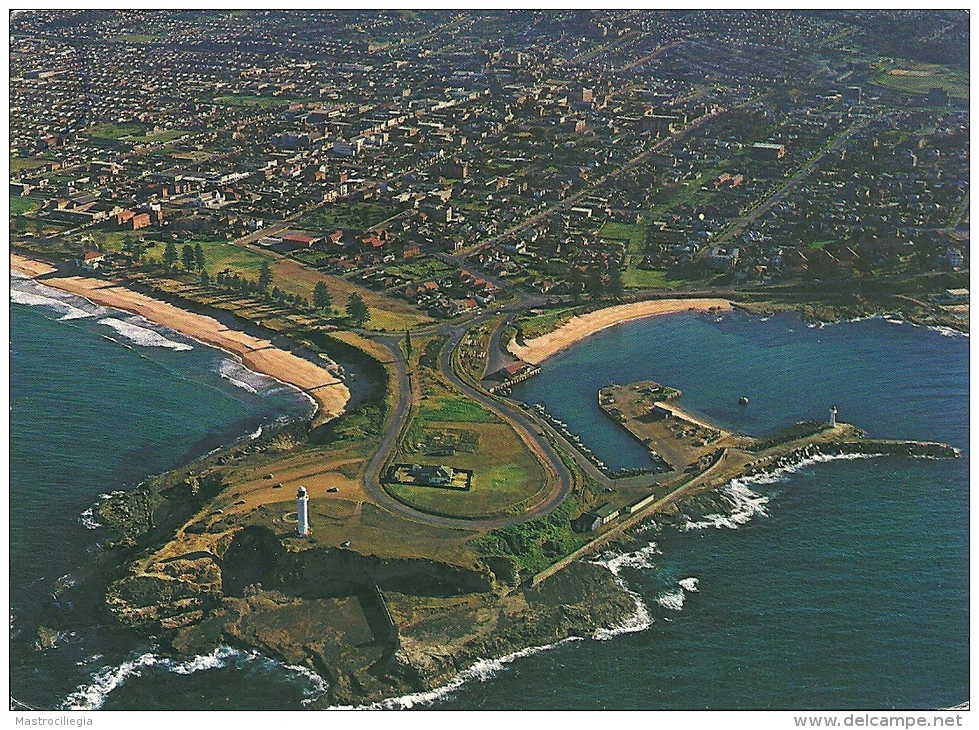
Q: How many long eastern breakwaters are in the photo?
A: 1